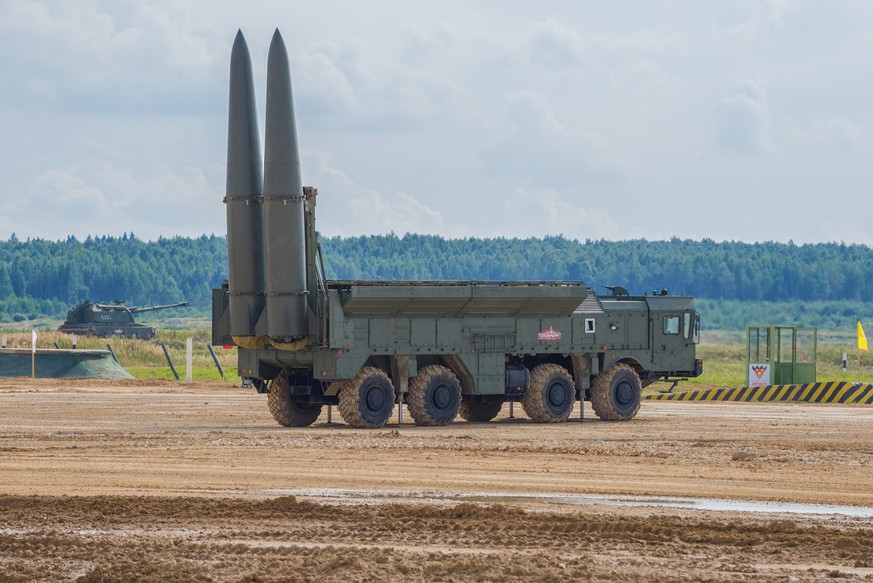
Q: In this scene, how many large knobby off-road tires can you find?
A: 6